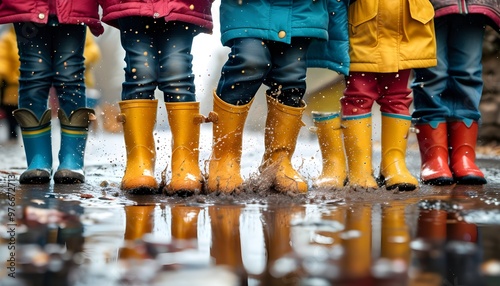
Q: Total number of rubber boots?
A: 11